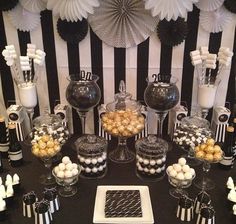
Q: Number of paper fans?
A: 11